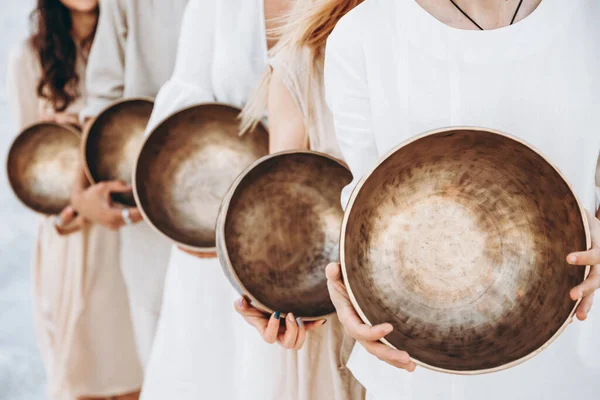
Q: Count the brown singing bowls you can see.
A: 5